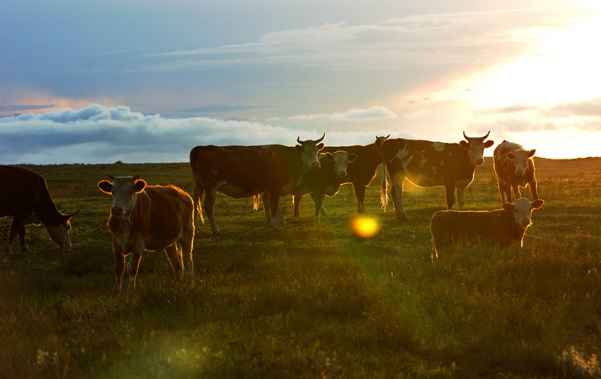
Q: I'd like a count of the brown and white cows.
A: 8